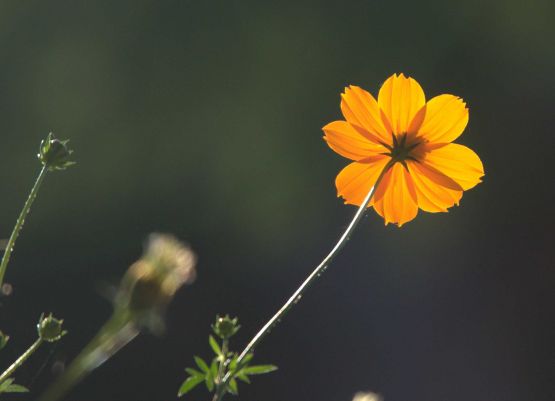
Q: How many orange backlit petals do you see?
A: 8